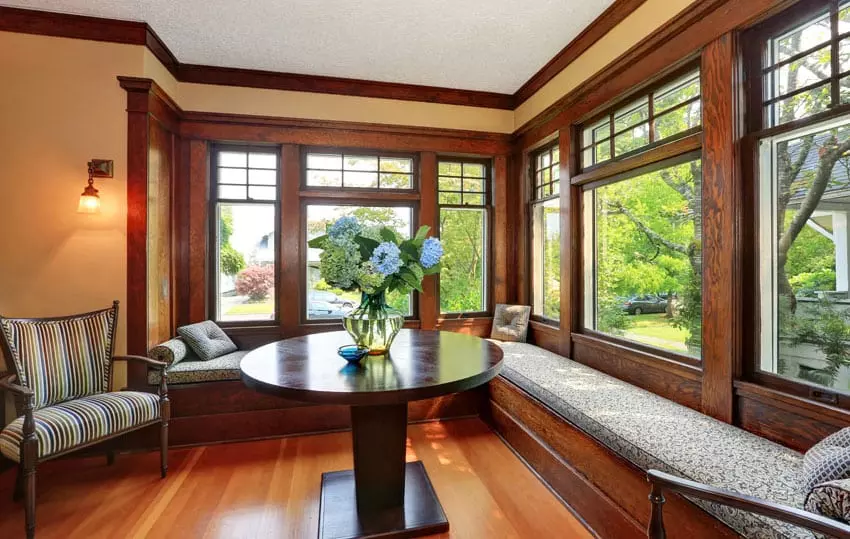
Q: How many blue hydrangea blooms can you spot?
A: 3